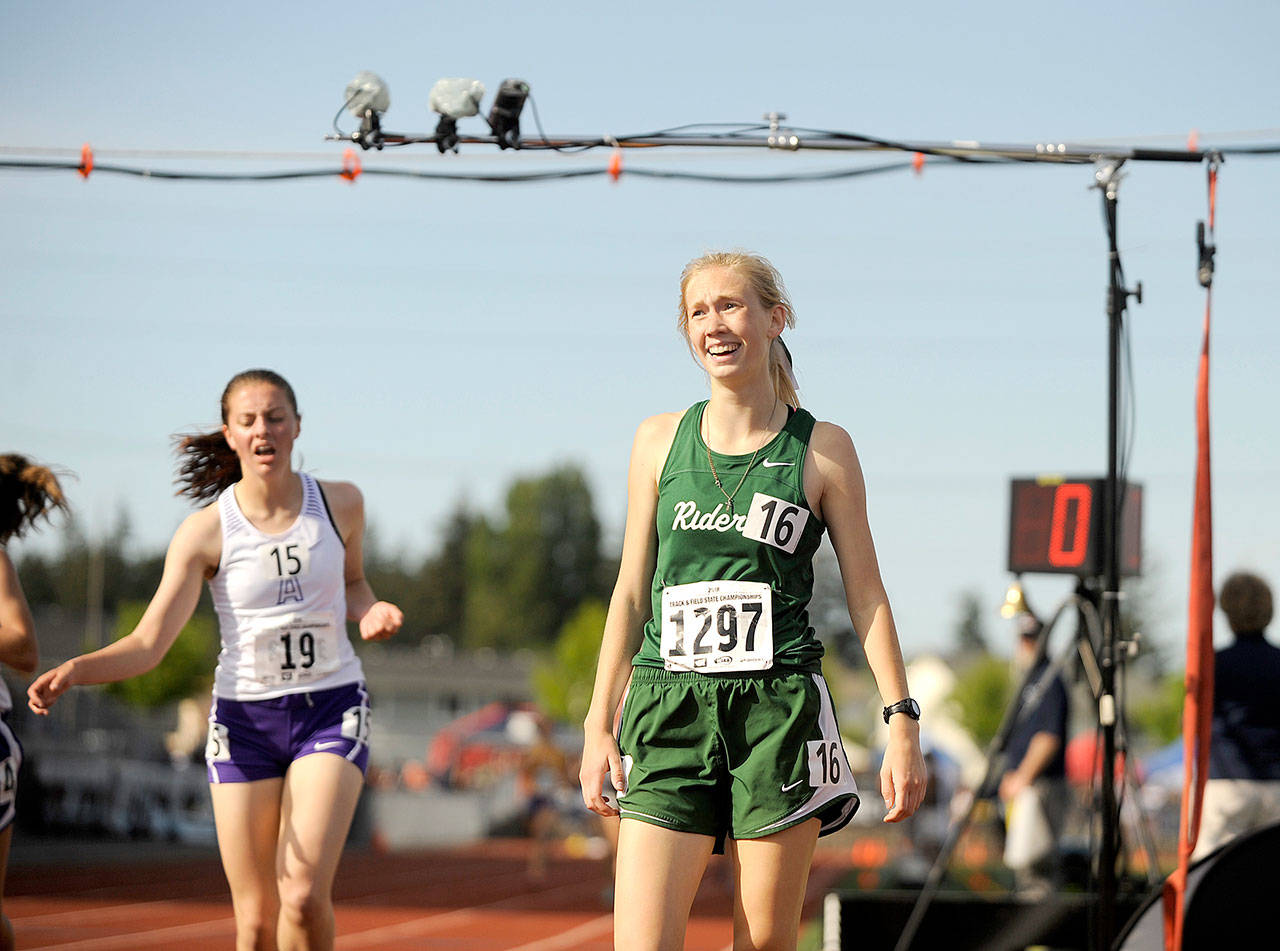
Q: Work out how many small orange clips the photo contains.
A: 5